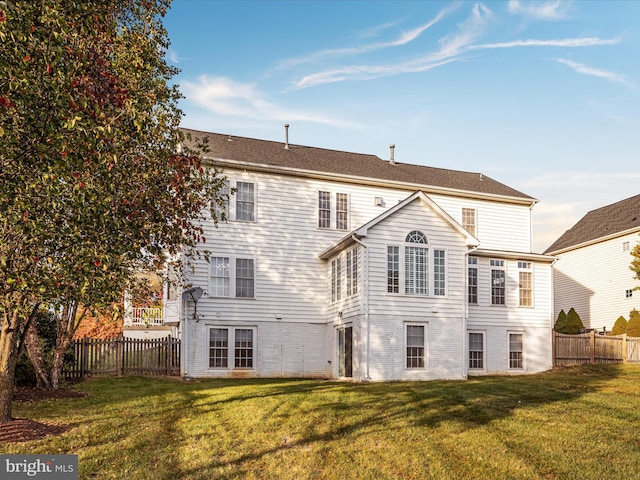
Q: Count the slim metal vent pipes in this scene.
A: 2